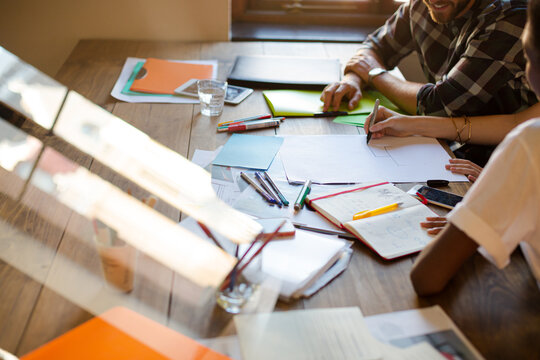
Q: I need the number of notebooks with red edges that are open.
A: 1